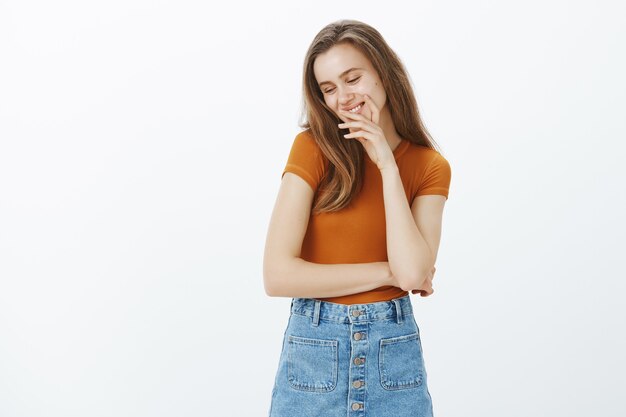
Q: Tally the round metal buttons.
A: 5